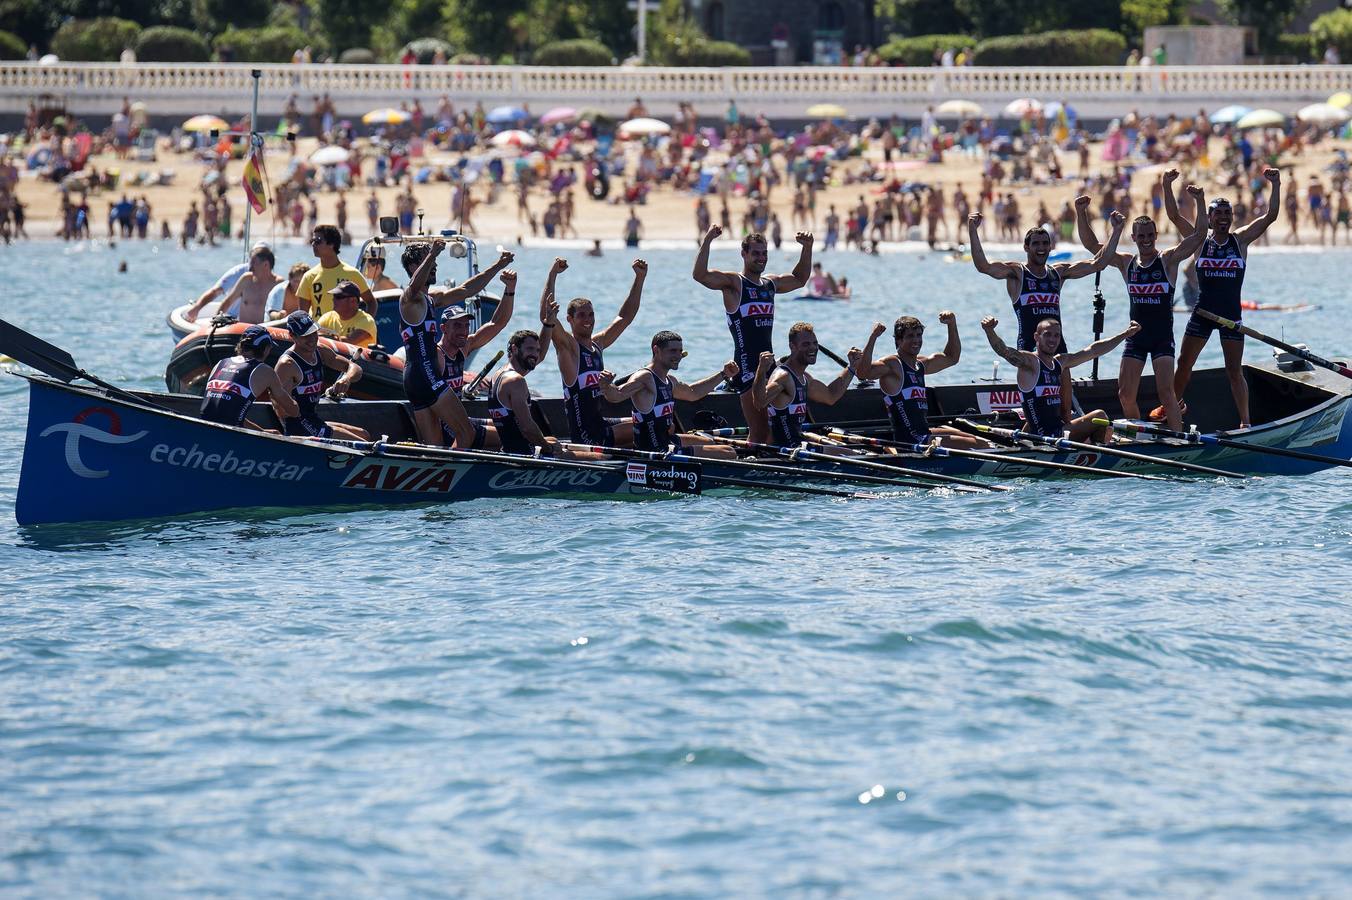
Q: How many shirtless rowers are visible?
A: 0